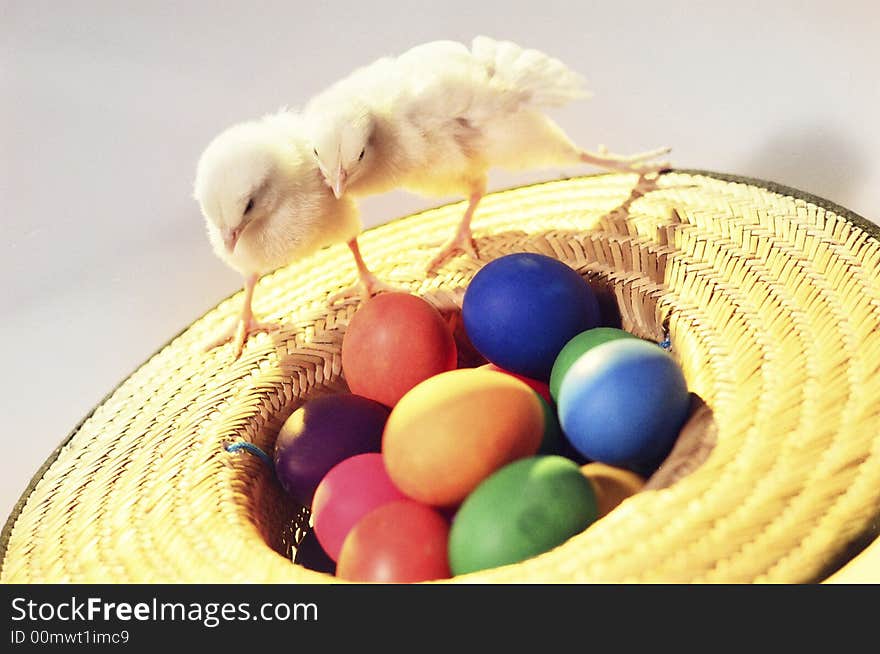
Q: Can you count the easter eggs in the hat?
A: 12